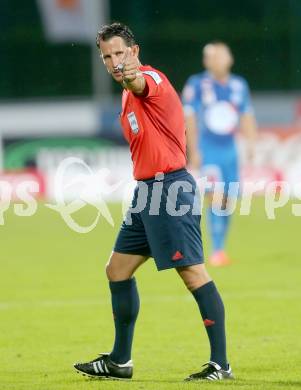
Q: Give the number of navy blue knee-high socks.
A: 2